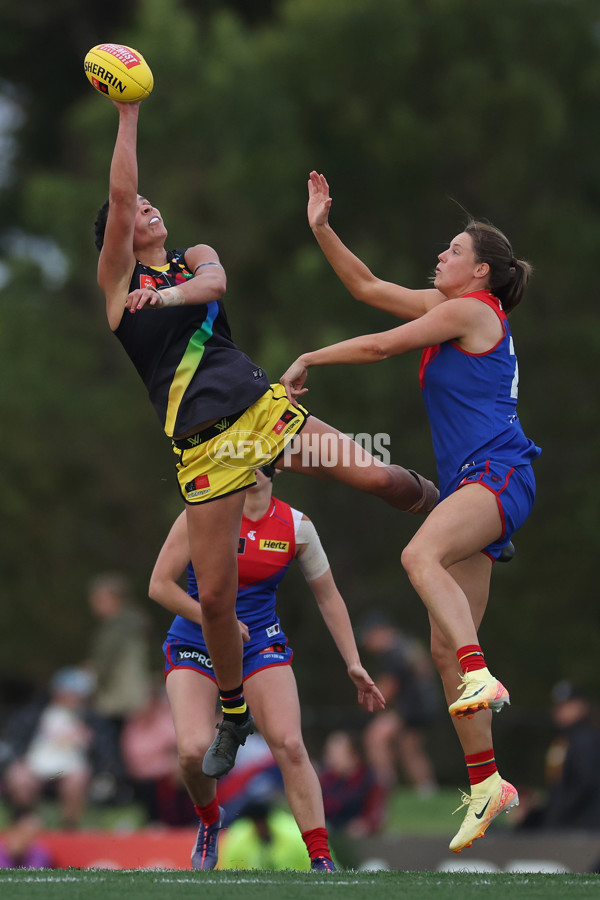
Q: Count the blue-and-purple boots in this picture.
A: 2